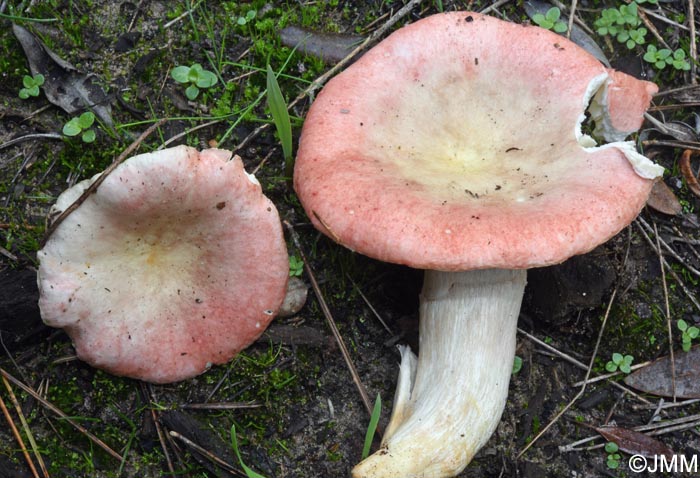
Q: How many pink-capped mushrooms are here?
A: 2